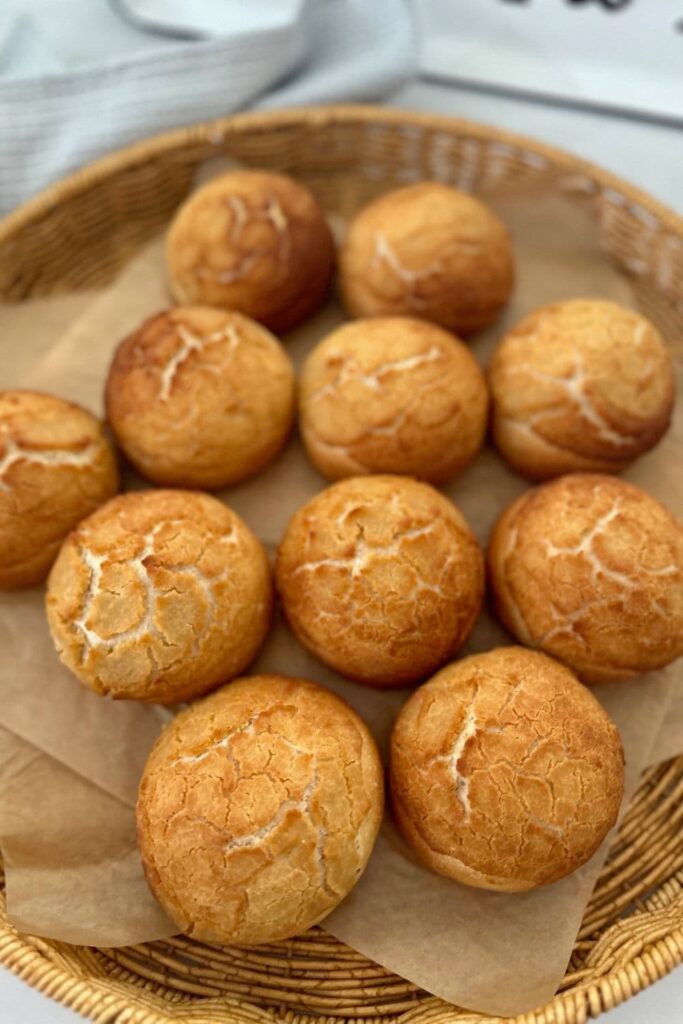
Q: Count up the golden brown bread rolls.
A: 11